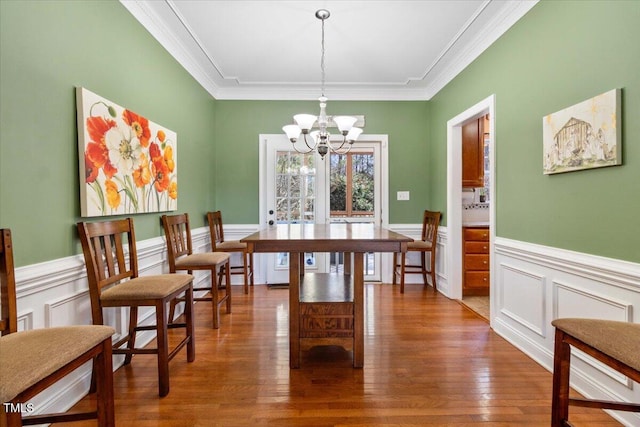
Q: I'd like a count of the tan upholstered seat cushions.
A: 6